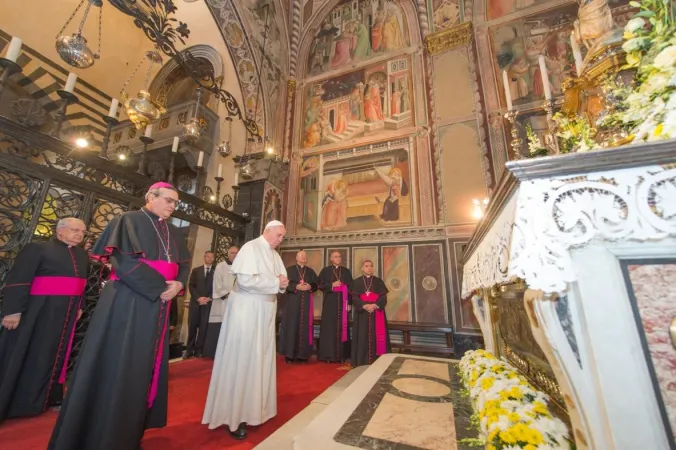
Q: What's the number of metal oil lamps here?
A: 5